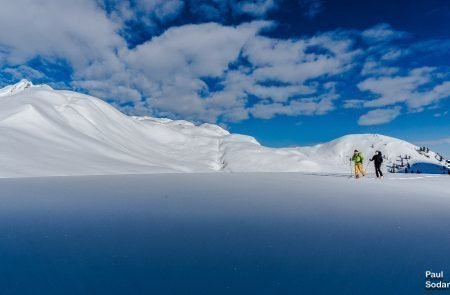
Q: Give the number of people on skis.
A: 2